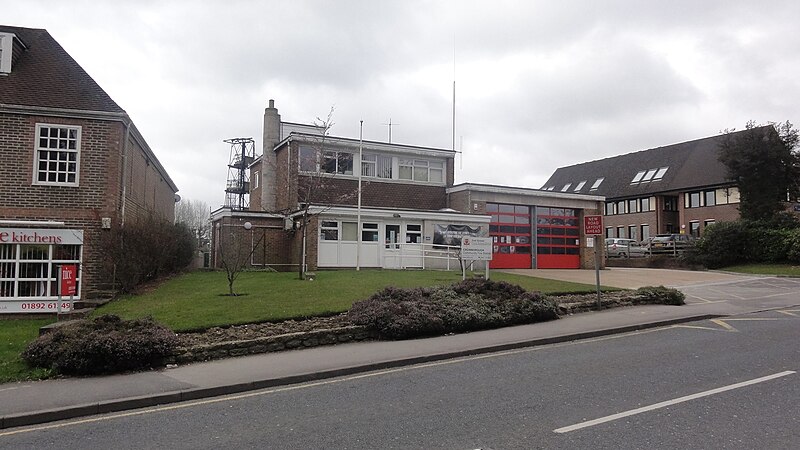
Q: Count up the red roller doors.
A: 2